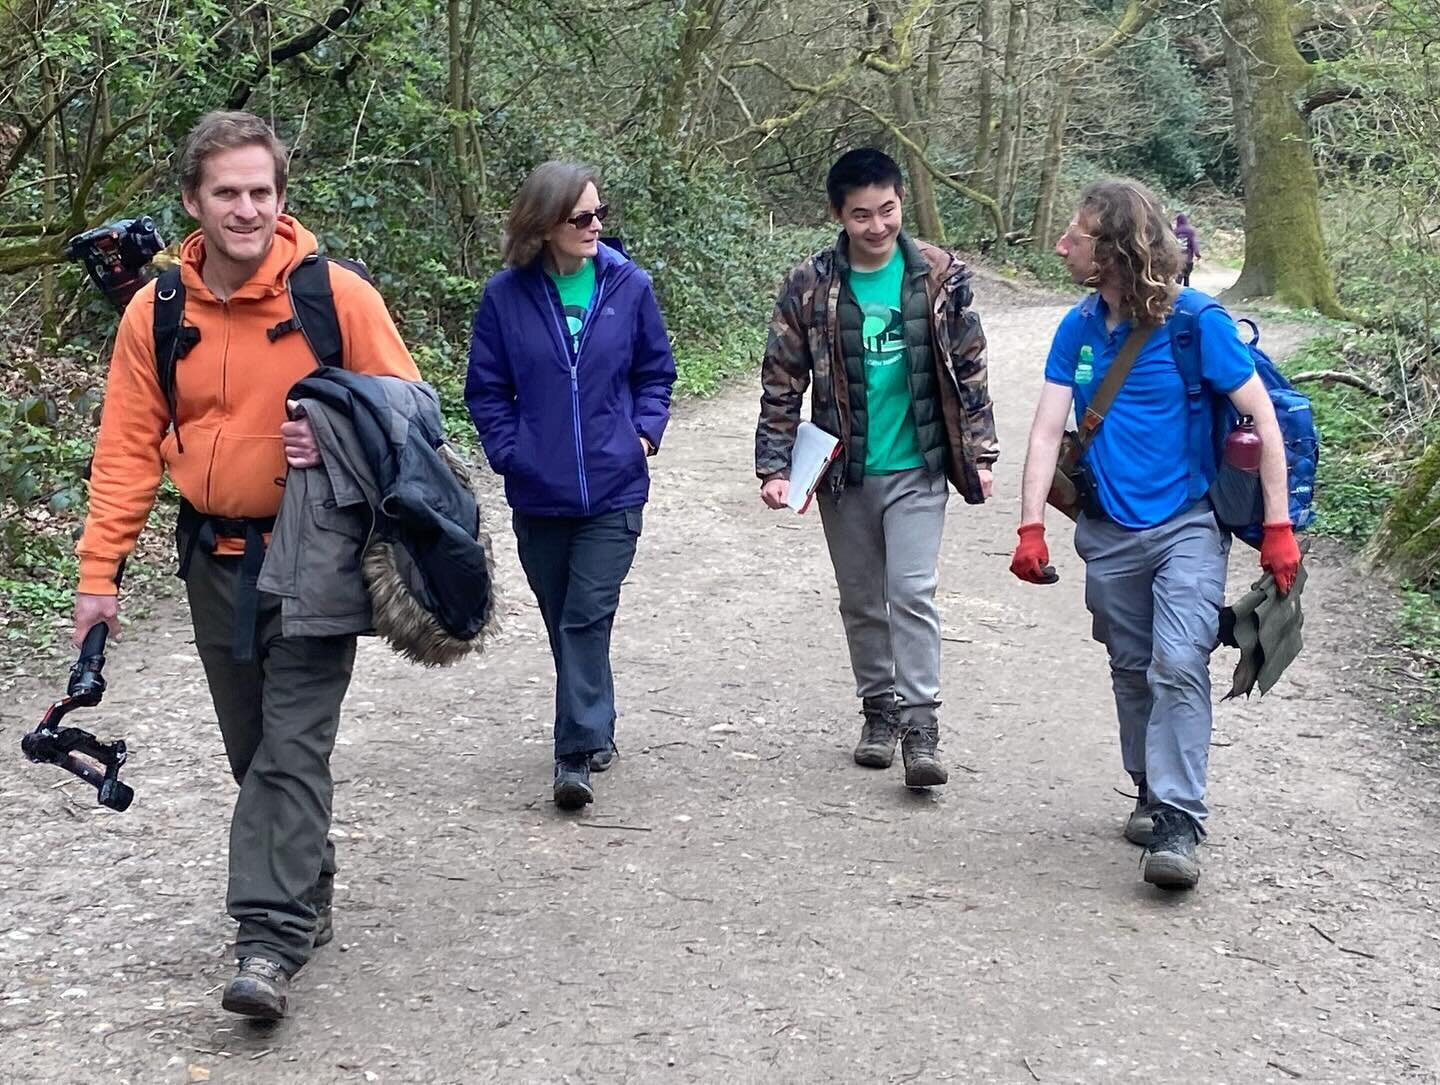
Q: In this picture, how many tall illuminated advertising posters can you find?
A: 0